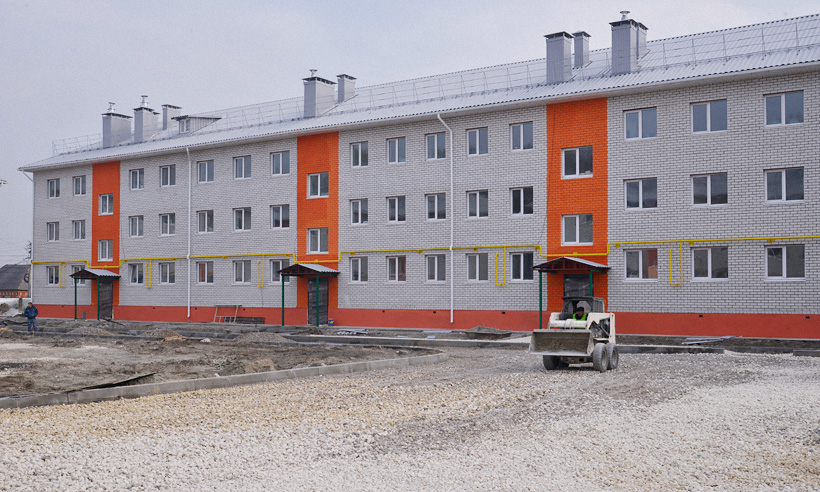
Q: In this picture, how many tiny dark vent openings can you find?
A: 9